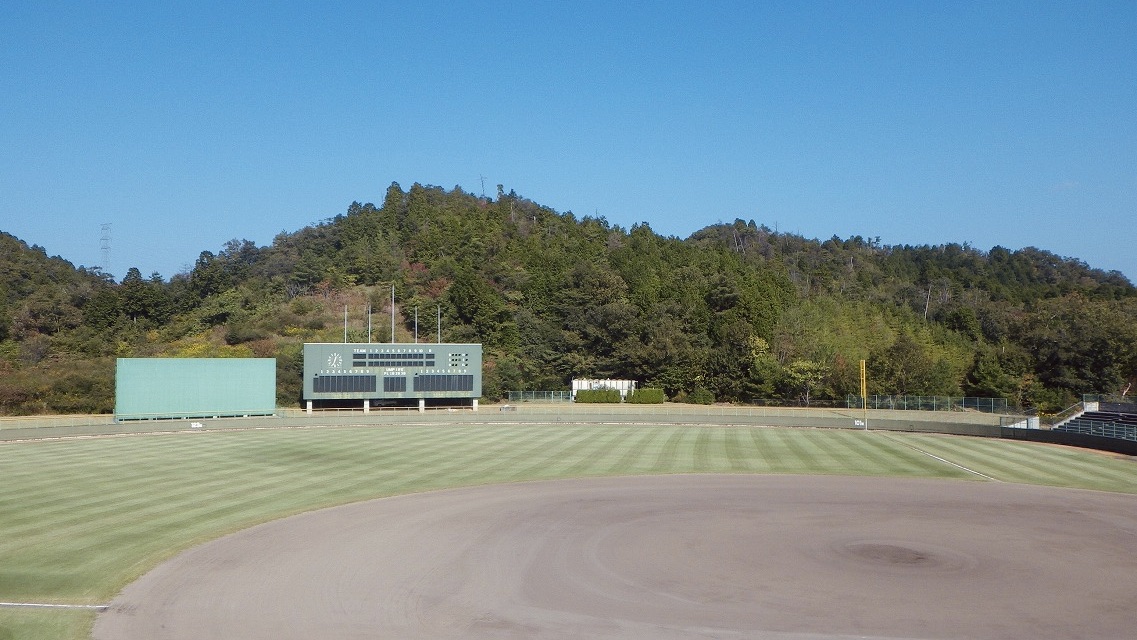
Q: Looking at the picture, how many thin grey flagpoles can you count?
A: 5